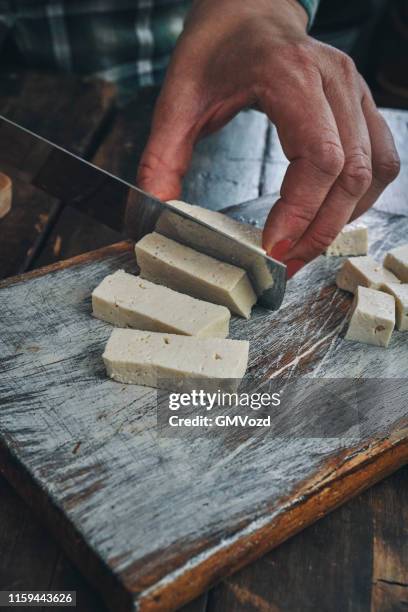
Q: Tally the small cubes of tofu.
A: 5